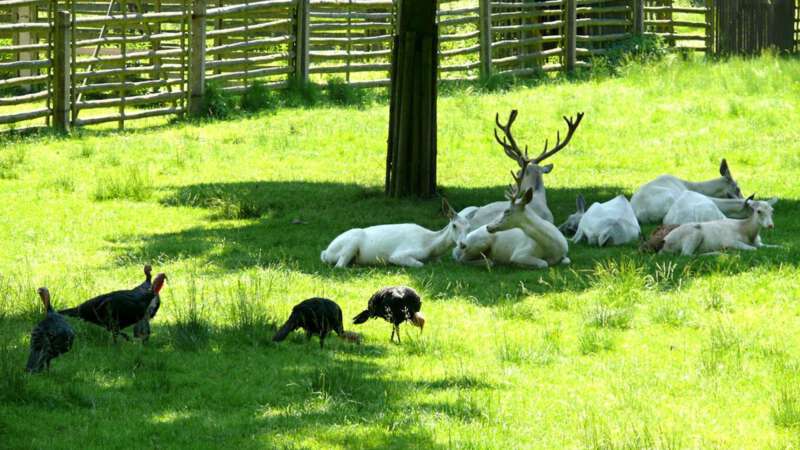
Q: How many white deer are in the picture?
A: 7